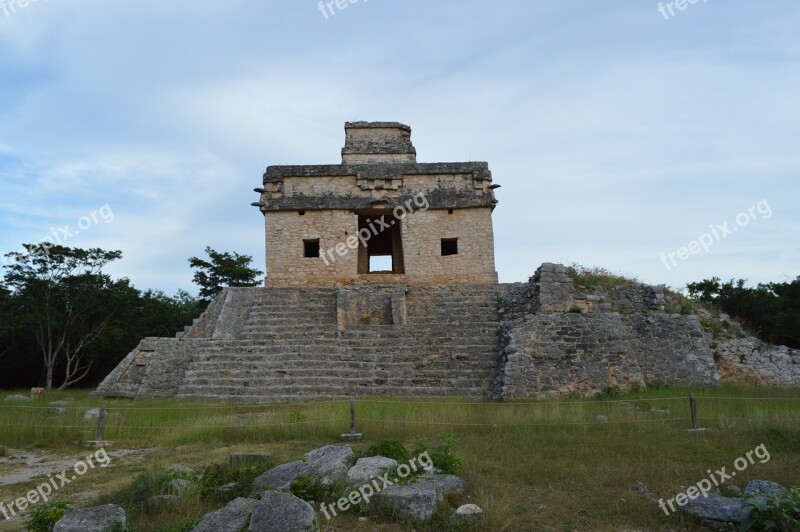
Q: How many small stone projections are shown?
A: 4